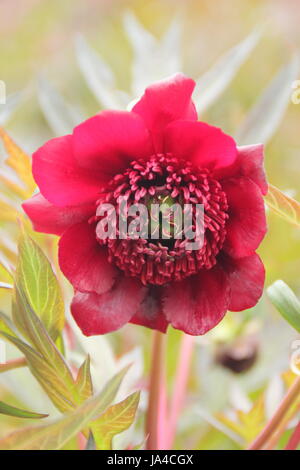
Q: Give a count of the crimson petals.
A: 12